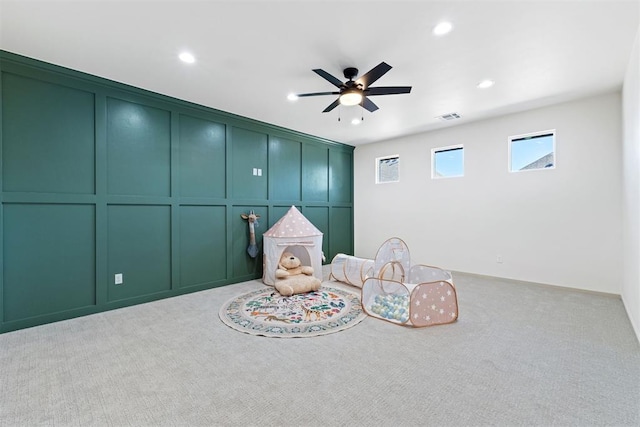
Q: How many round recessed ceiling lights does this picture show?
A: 5